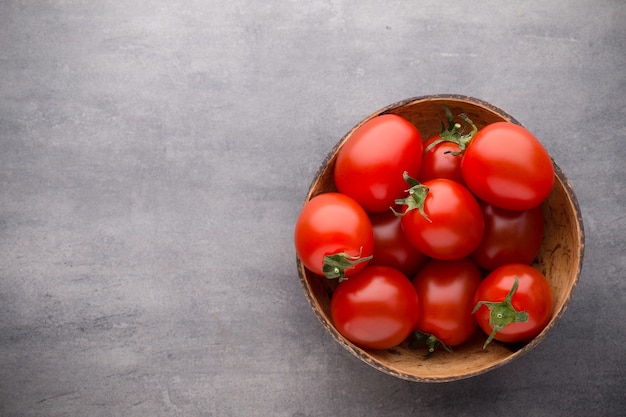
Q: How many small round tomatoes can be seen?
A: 10